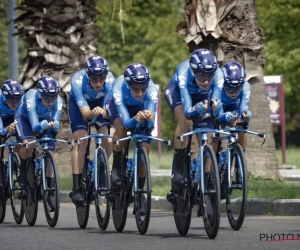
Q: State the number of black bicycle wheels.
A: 11